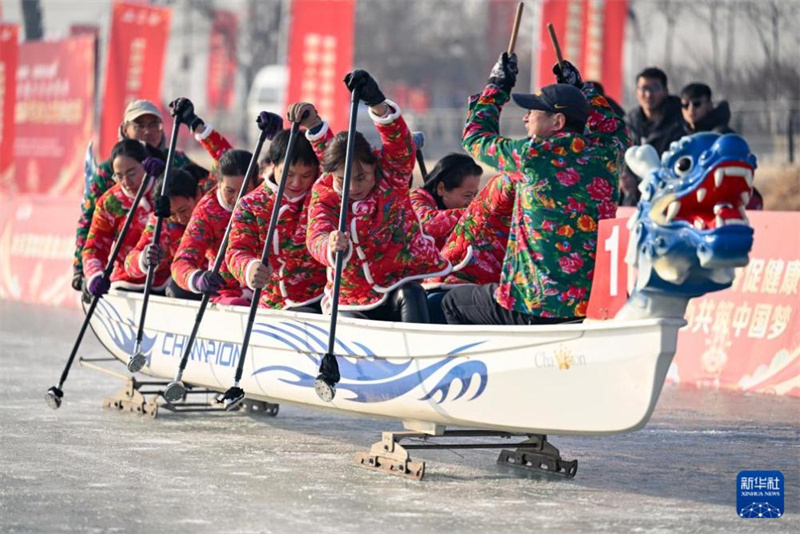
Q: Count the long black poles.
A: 5